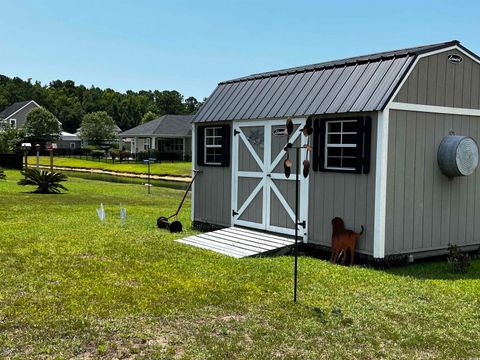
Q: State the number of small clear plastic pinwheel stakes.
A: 2